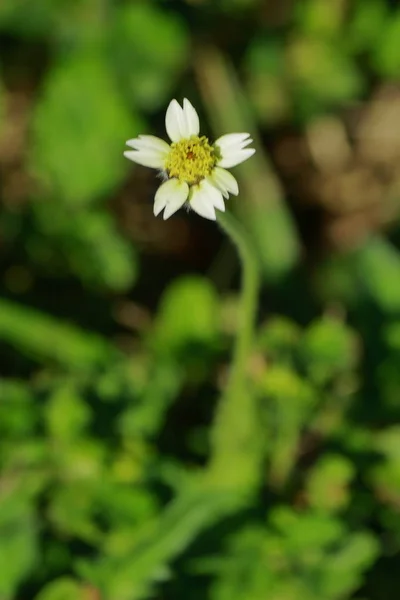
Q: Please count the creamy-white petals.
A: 6